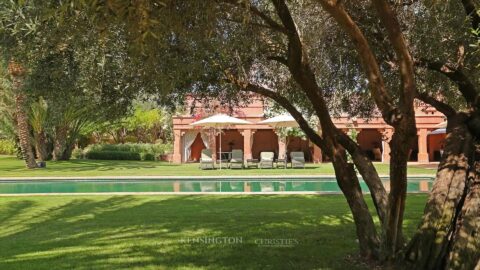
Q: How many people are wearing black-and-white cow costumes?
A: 0